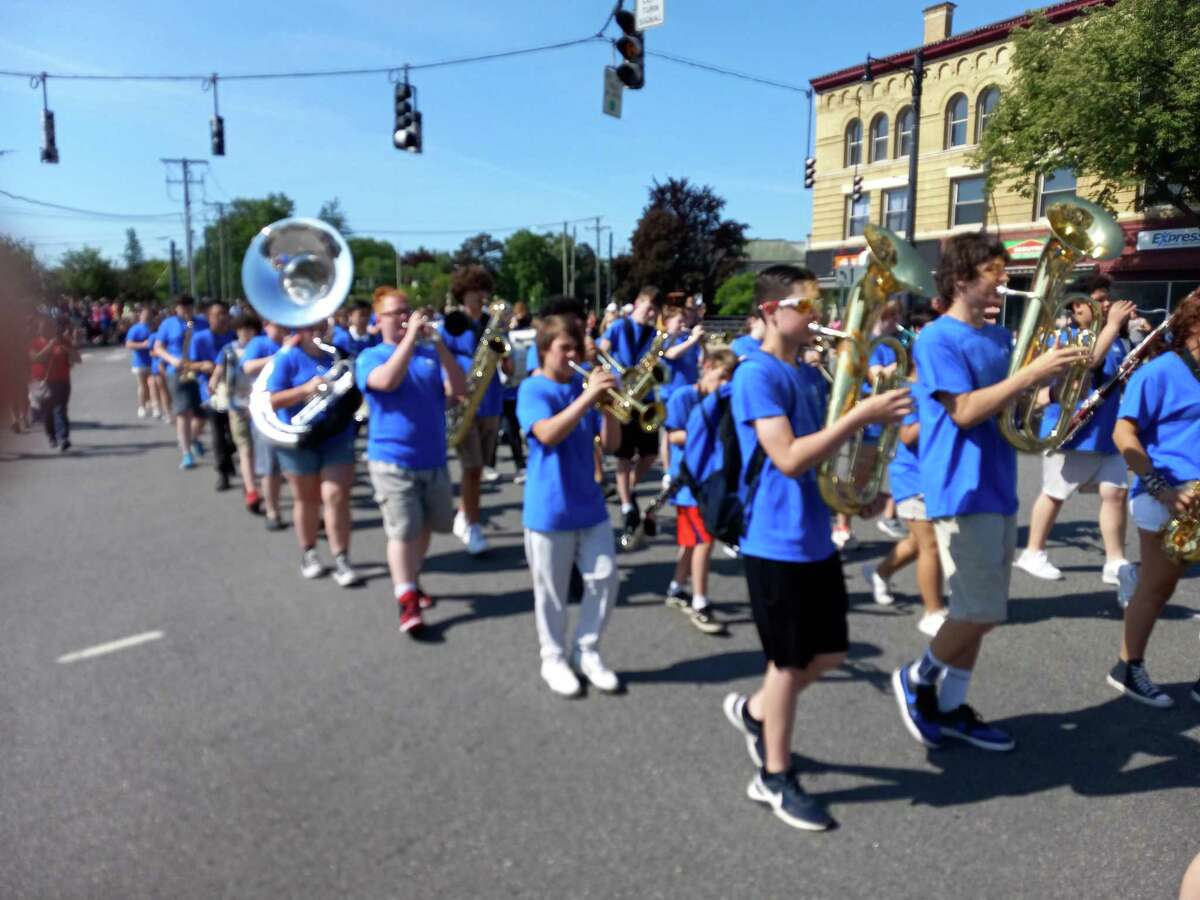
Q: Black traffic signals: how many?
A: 6